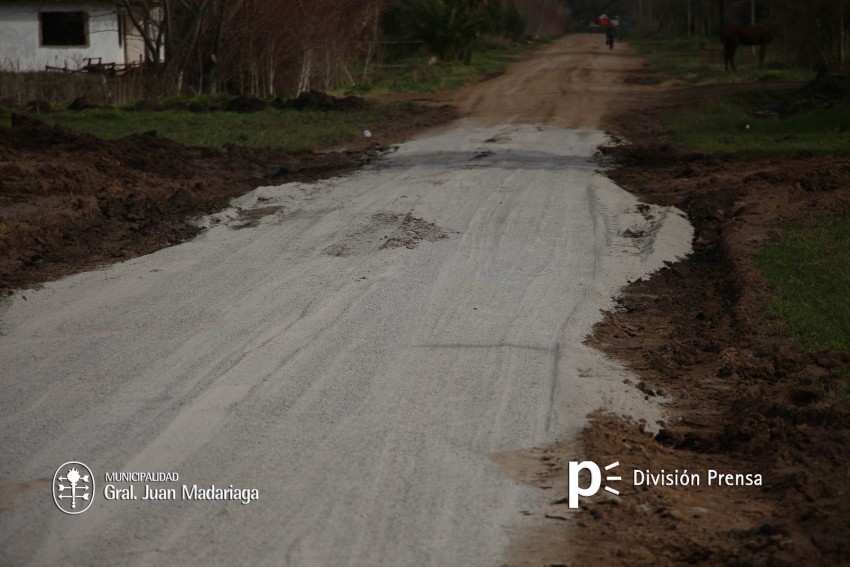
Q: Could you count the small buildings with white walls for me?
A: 1